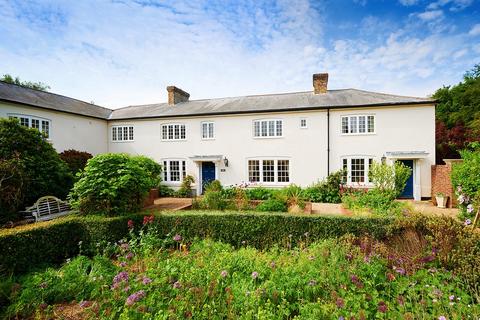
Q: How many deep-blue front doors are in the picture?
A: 2